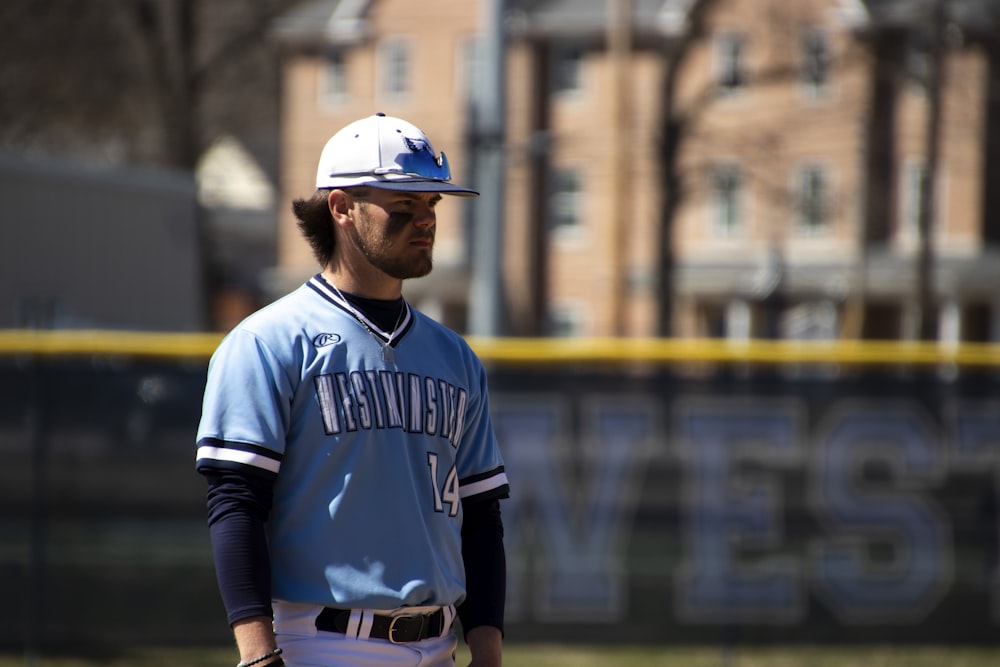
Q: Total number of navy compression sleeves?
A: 2